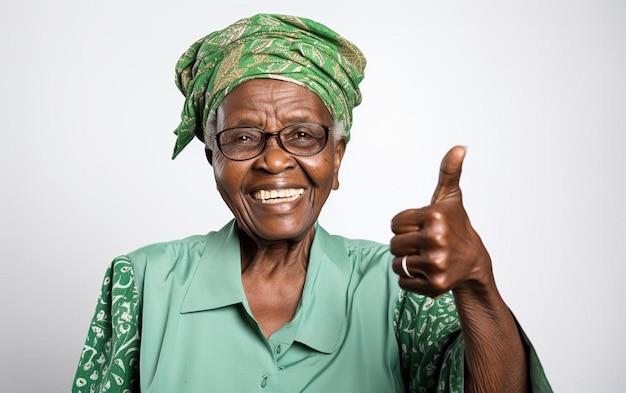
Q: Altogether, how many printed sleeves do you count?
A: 2